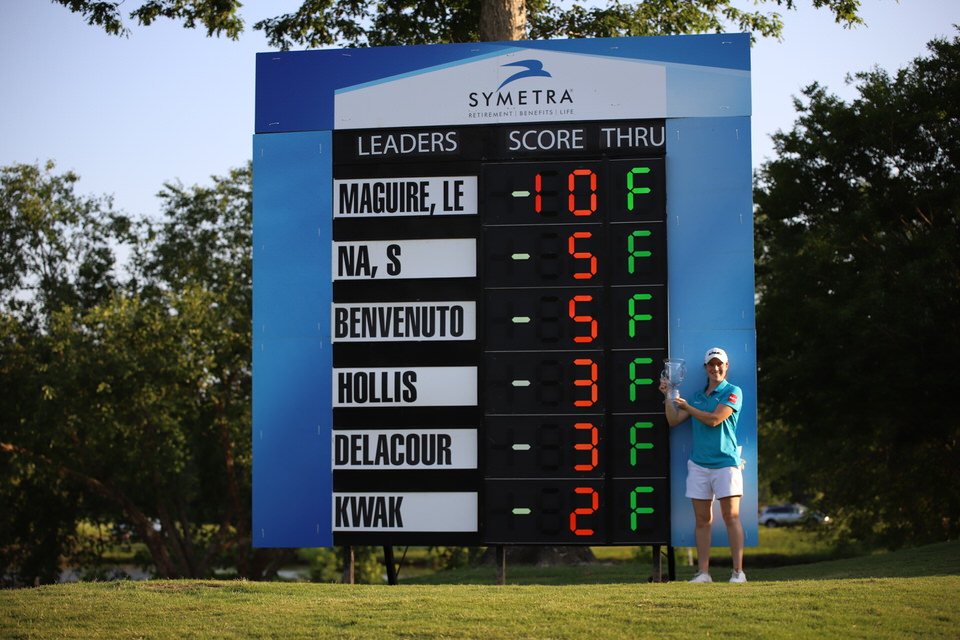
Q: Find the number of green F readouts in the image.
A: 6